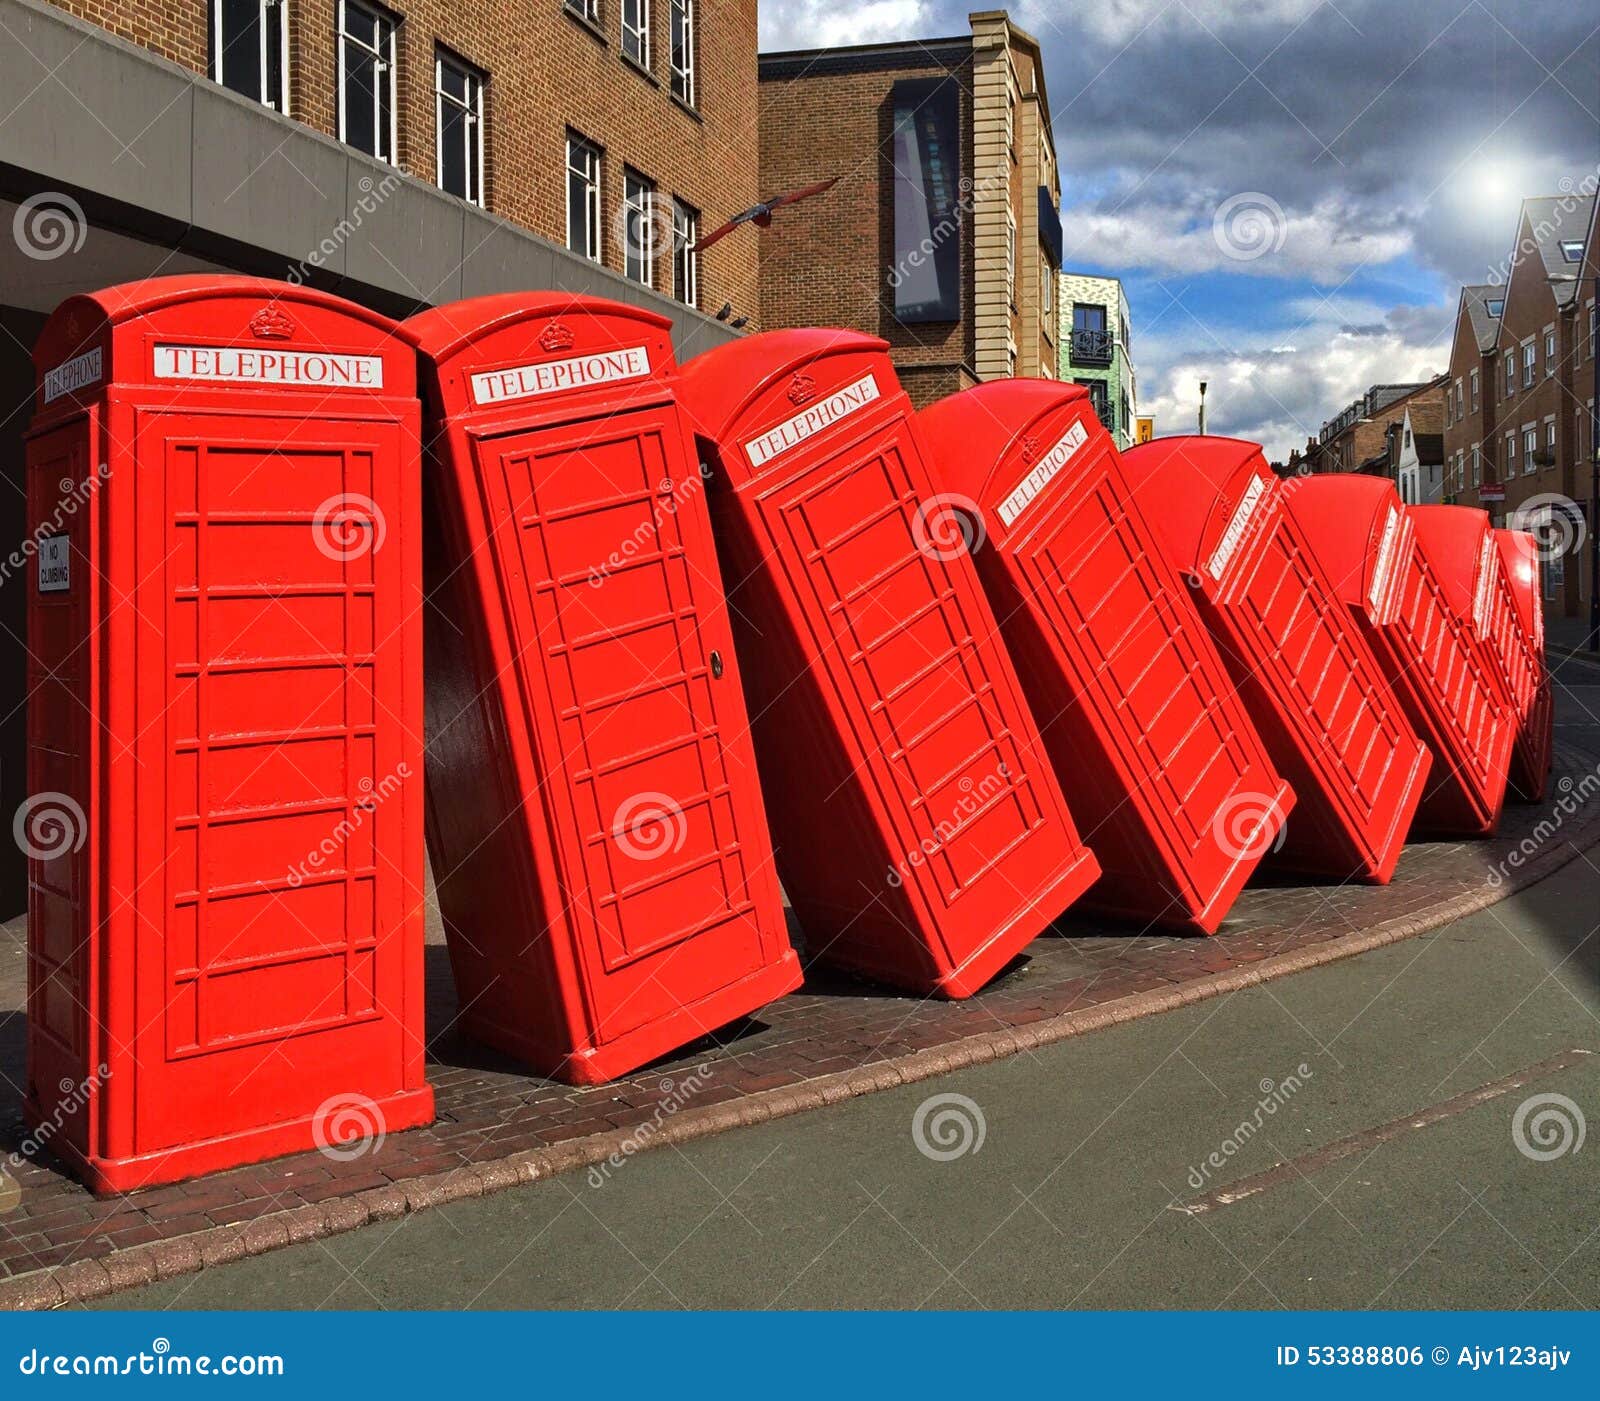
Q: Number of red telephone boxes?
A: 8